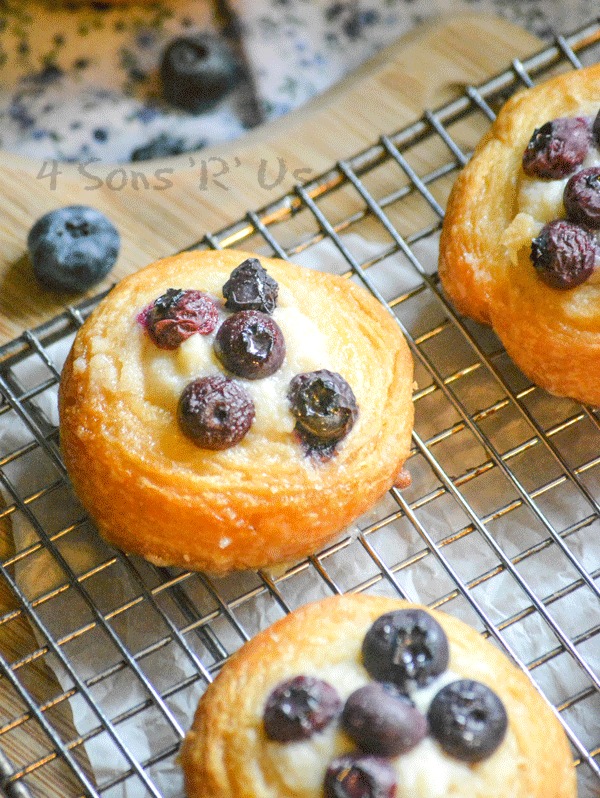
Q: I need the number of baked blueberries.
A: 14